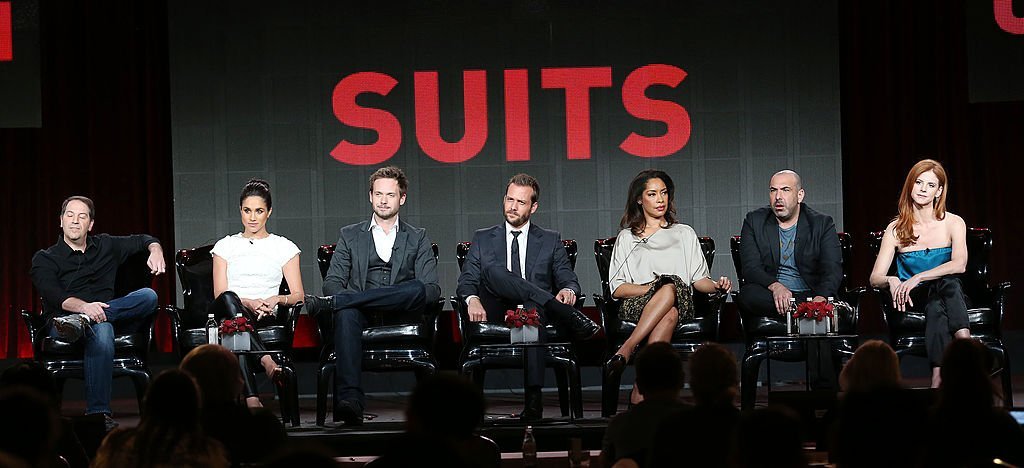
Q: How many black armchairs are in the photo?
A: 7